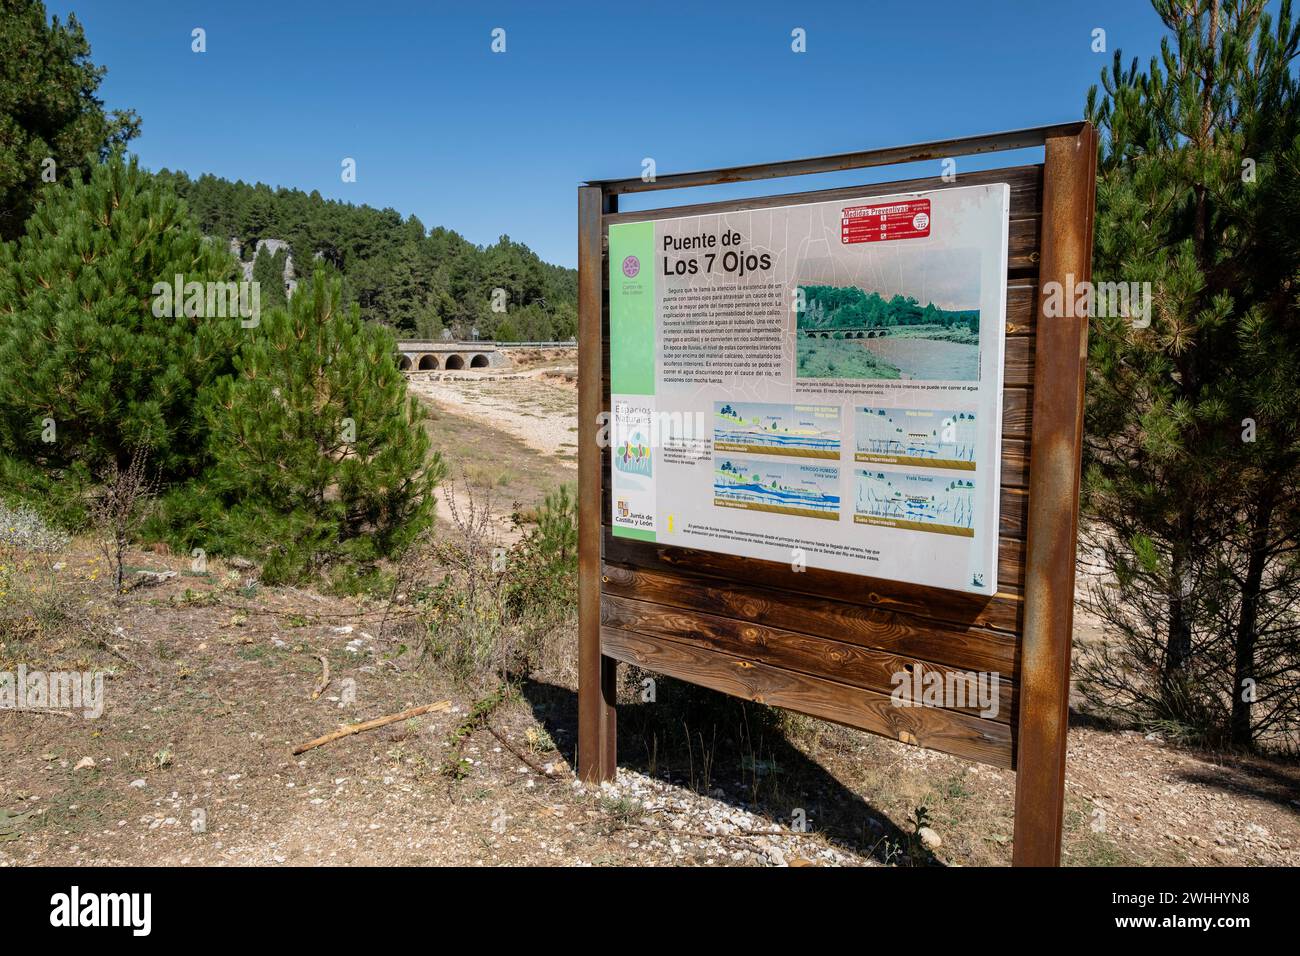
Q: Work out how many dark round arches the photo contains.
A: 4